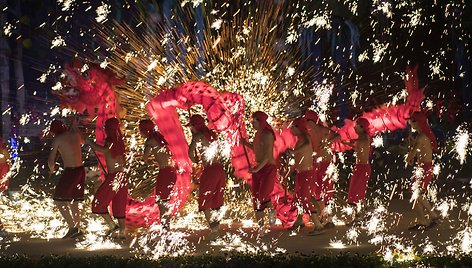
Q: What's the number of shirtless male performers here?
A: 9